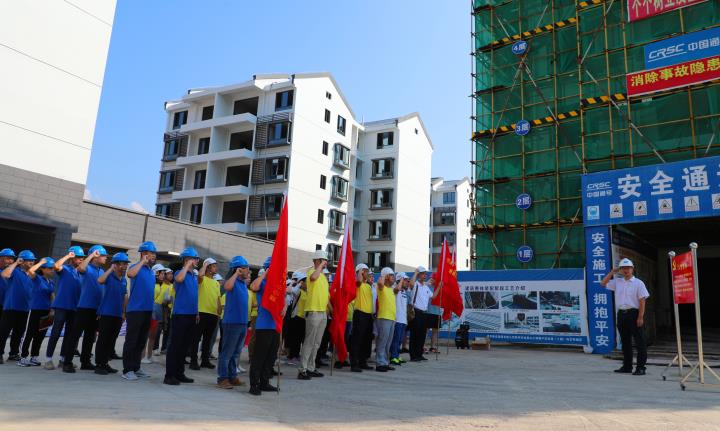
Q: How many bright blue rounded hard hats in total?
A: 10